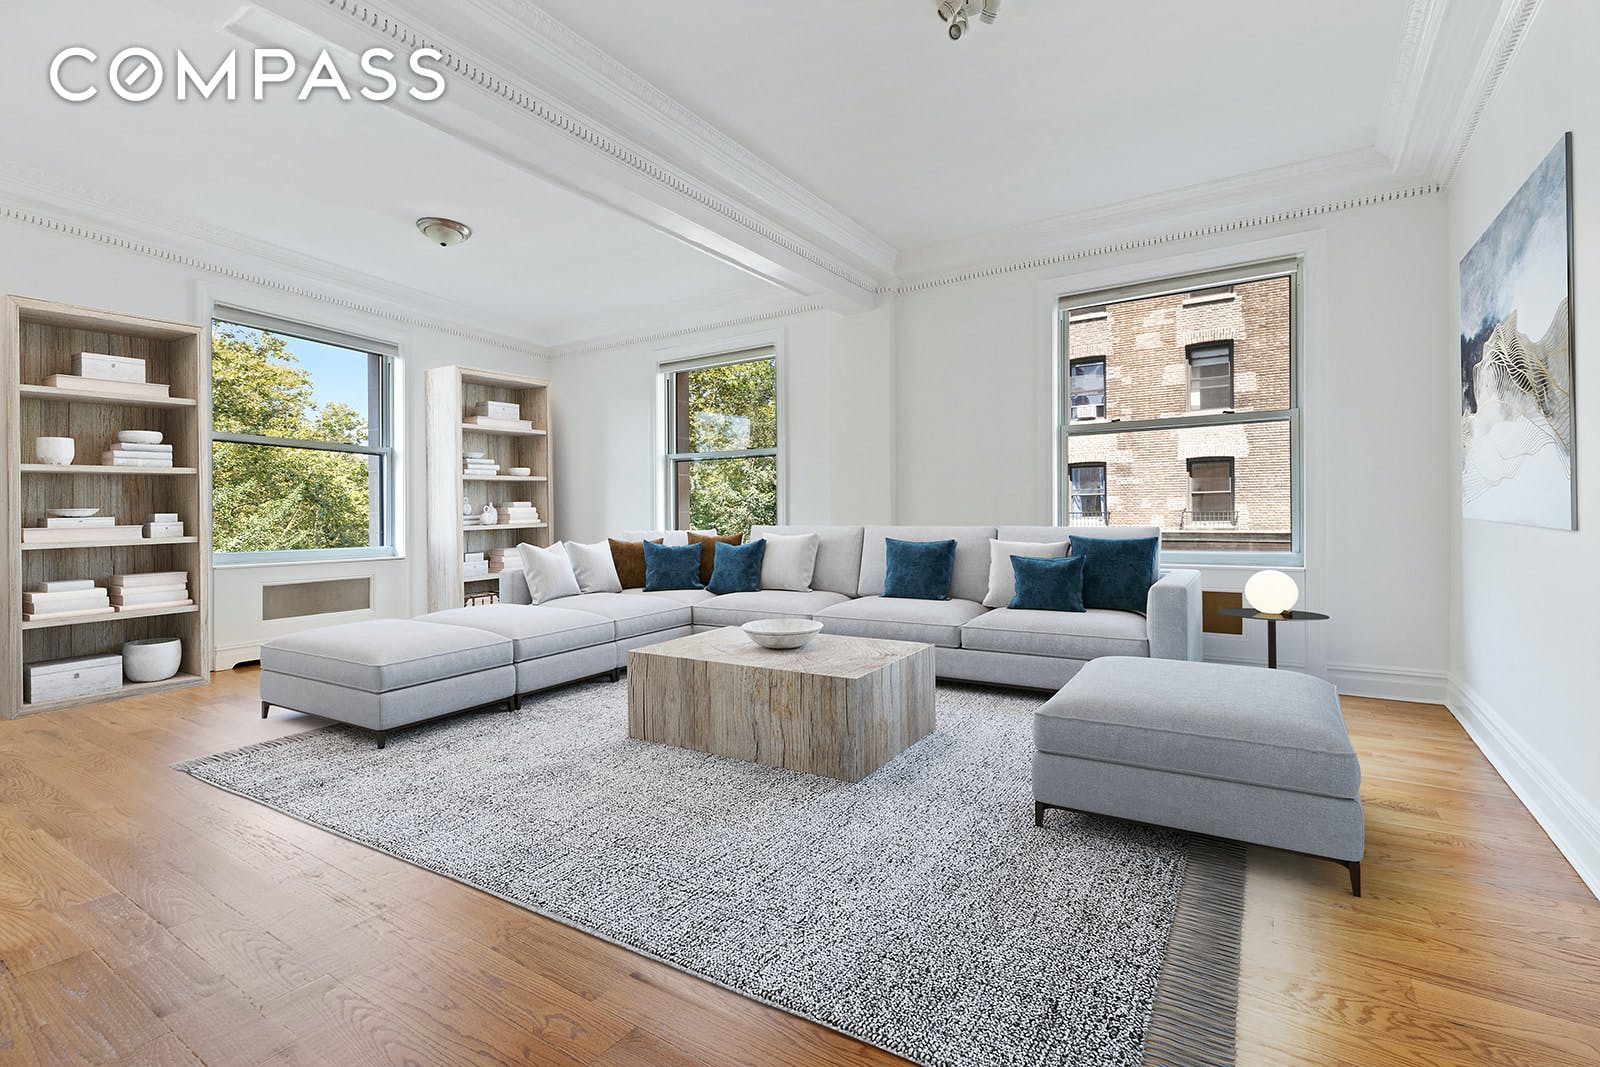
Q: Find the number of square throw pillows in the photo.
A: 11